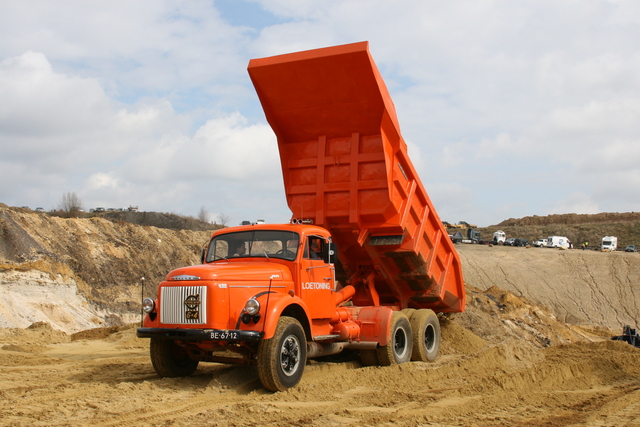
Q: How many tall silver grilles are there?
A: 1